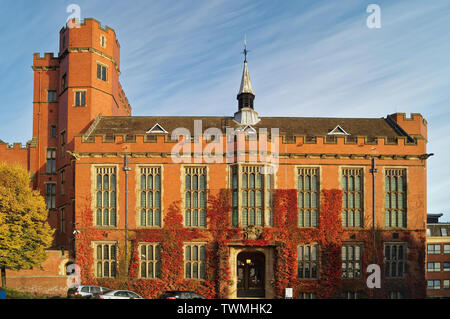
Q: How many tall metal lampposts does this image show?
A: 2